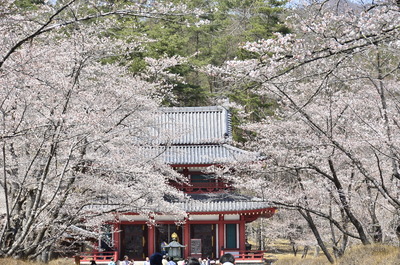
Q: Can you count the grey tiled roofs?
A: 3